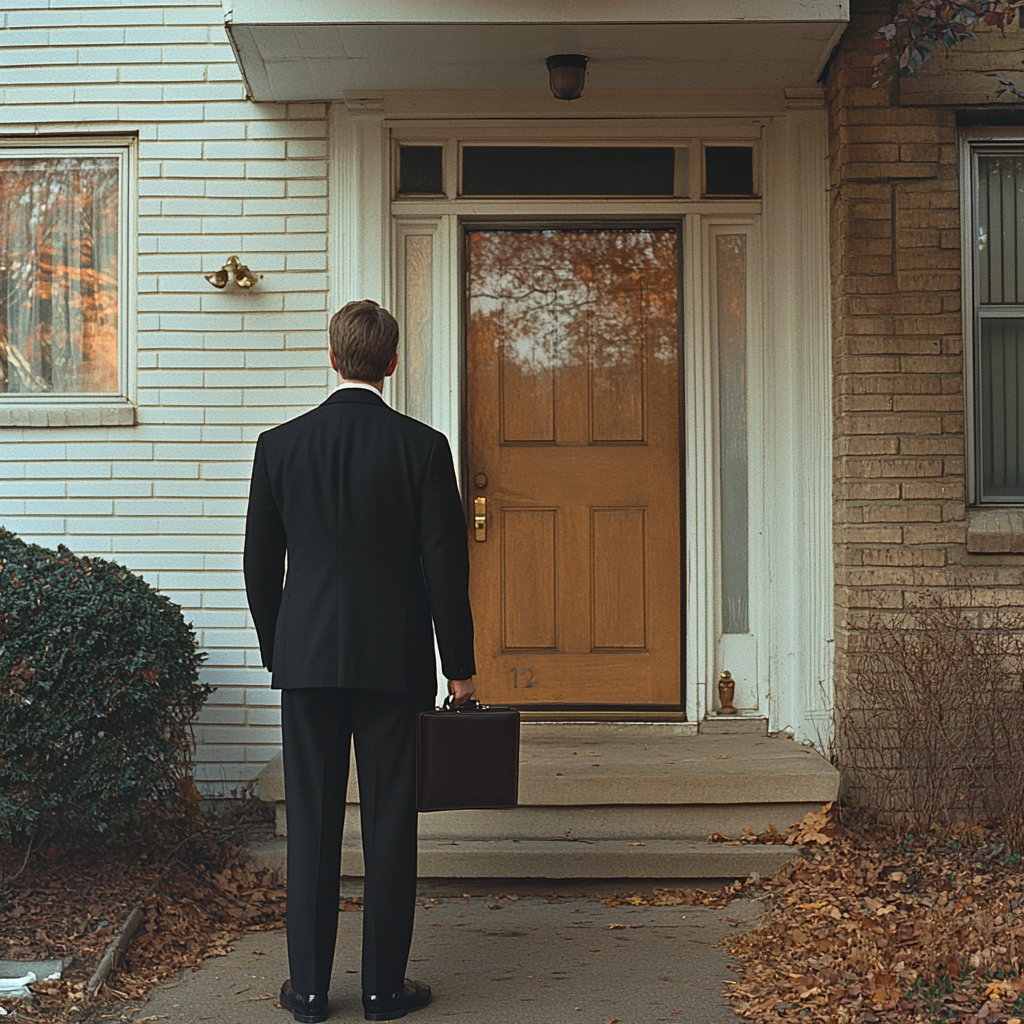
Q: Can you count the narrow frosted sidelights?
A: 2